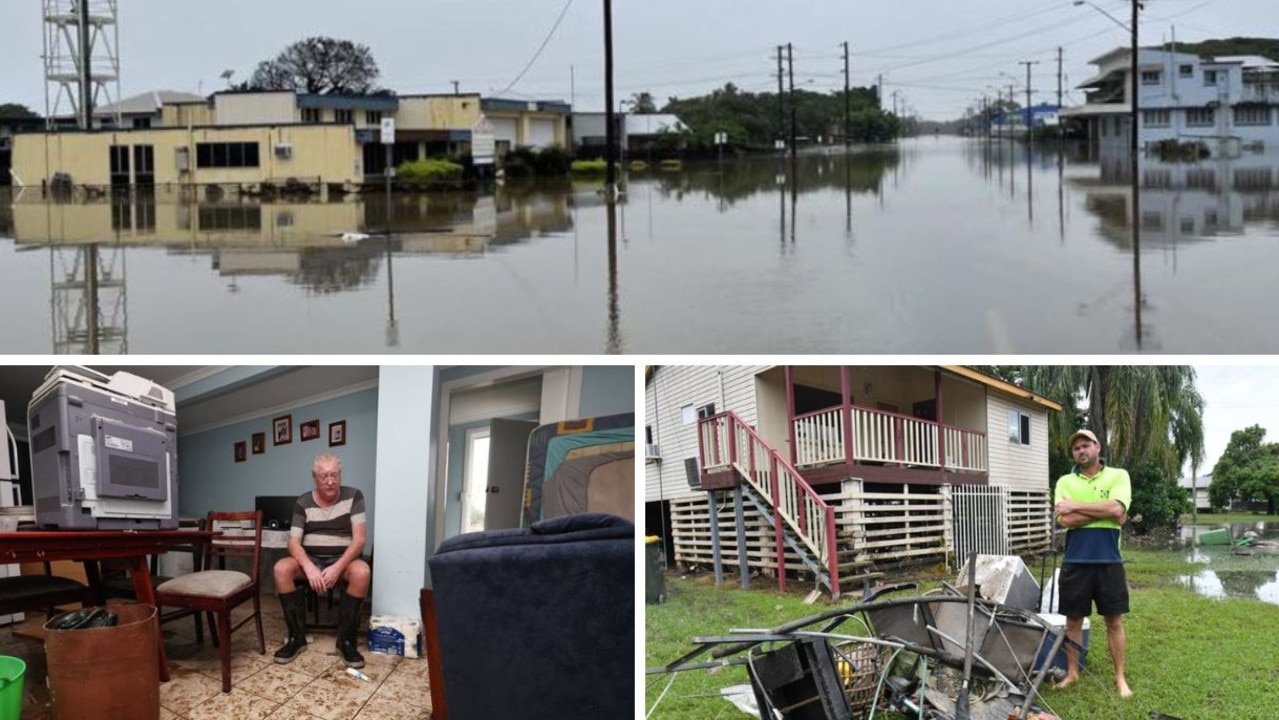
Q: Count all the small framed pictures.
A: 5